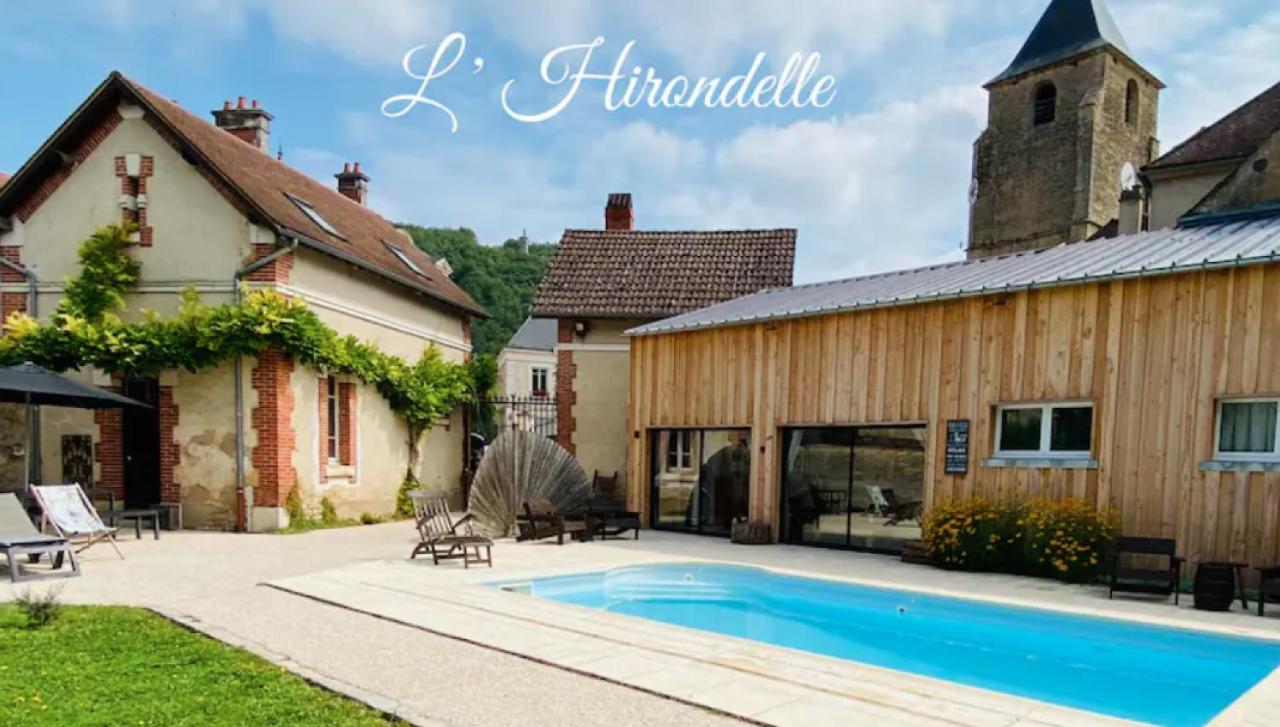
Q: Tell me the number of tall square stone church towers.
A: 1